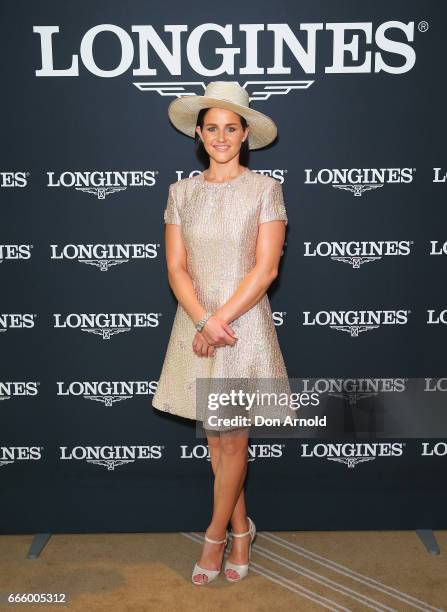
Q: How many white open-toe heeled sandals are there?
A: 2